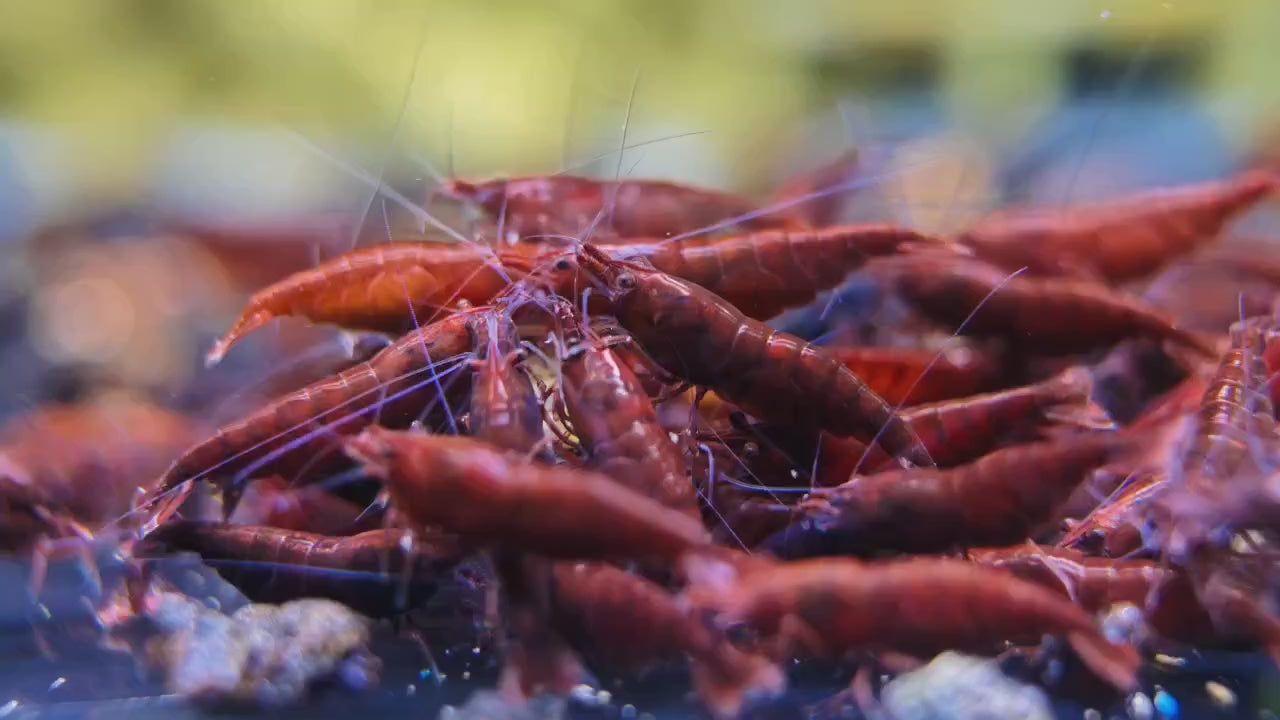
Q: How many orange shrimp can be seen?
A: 1